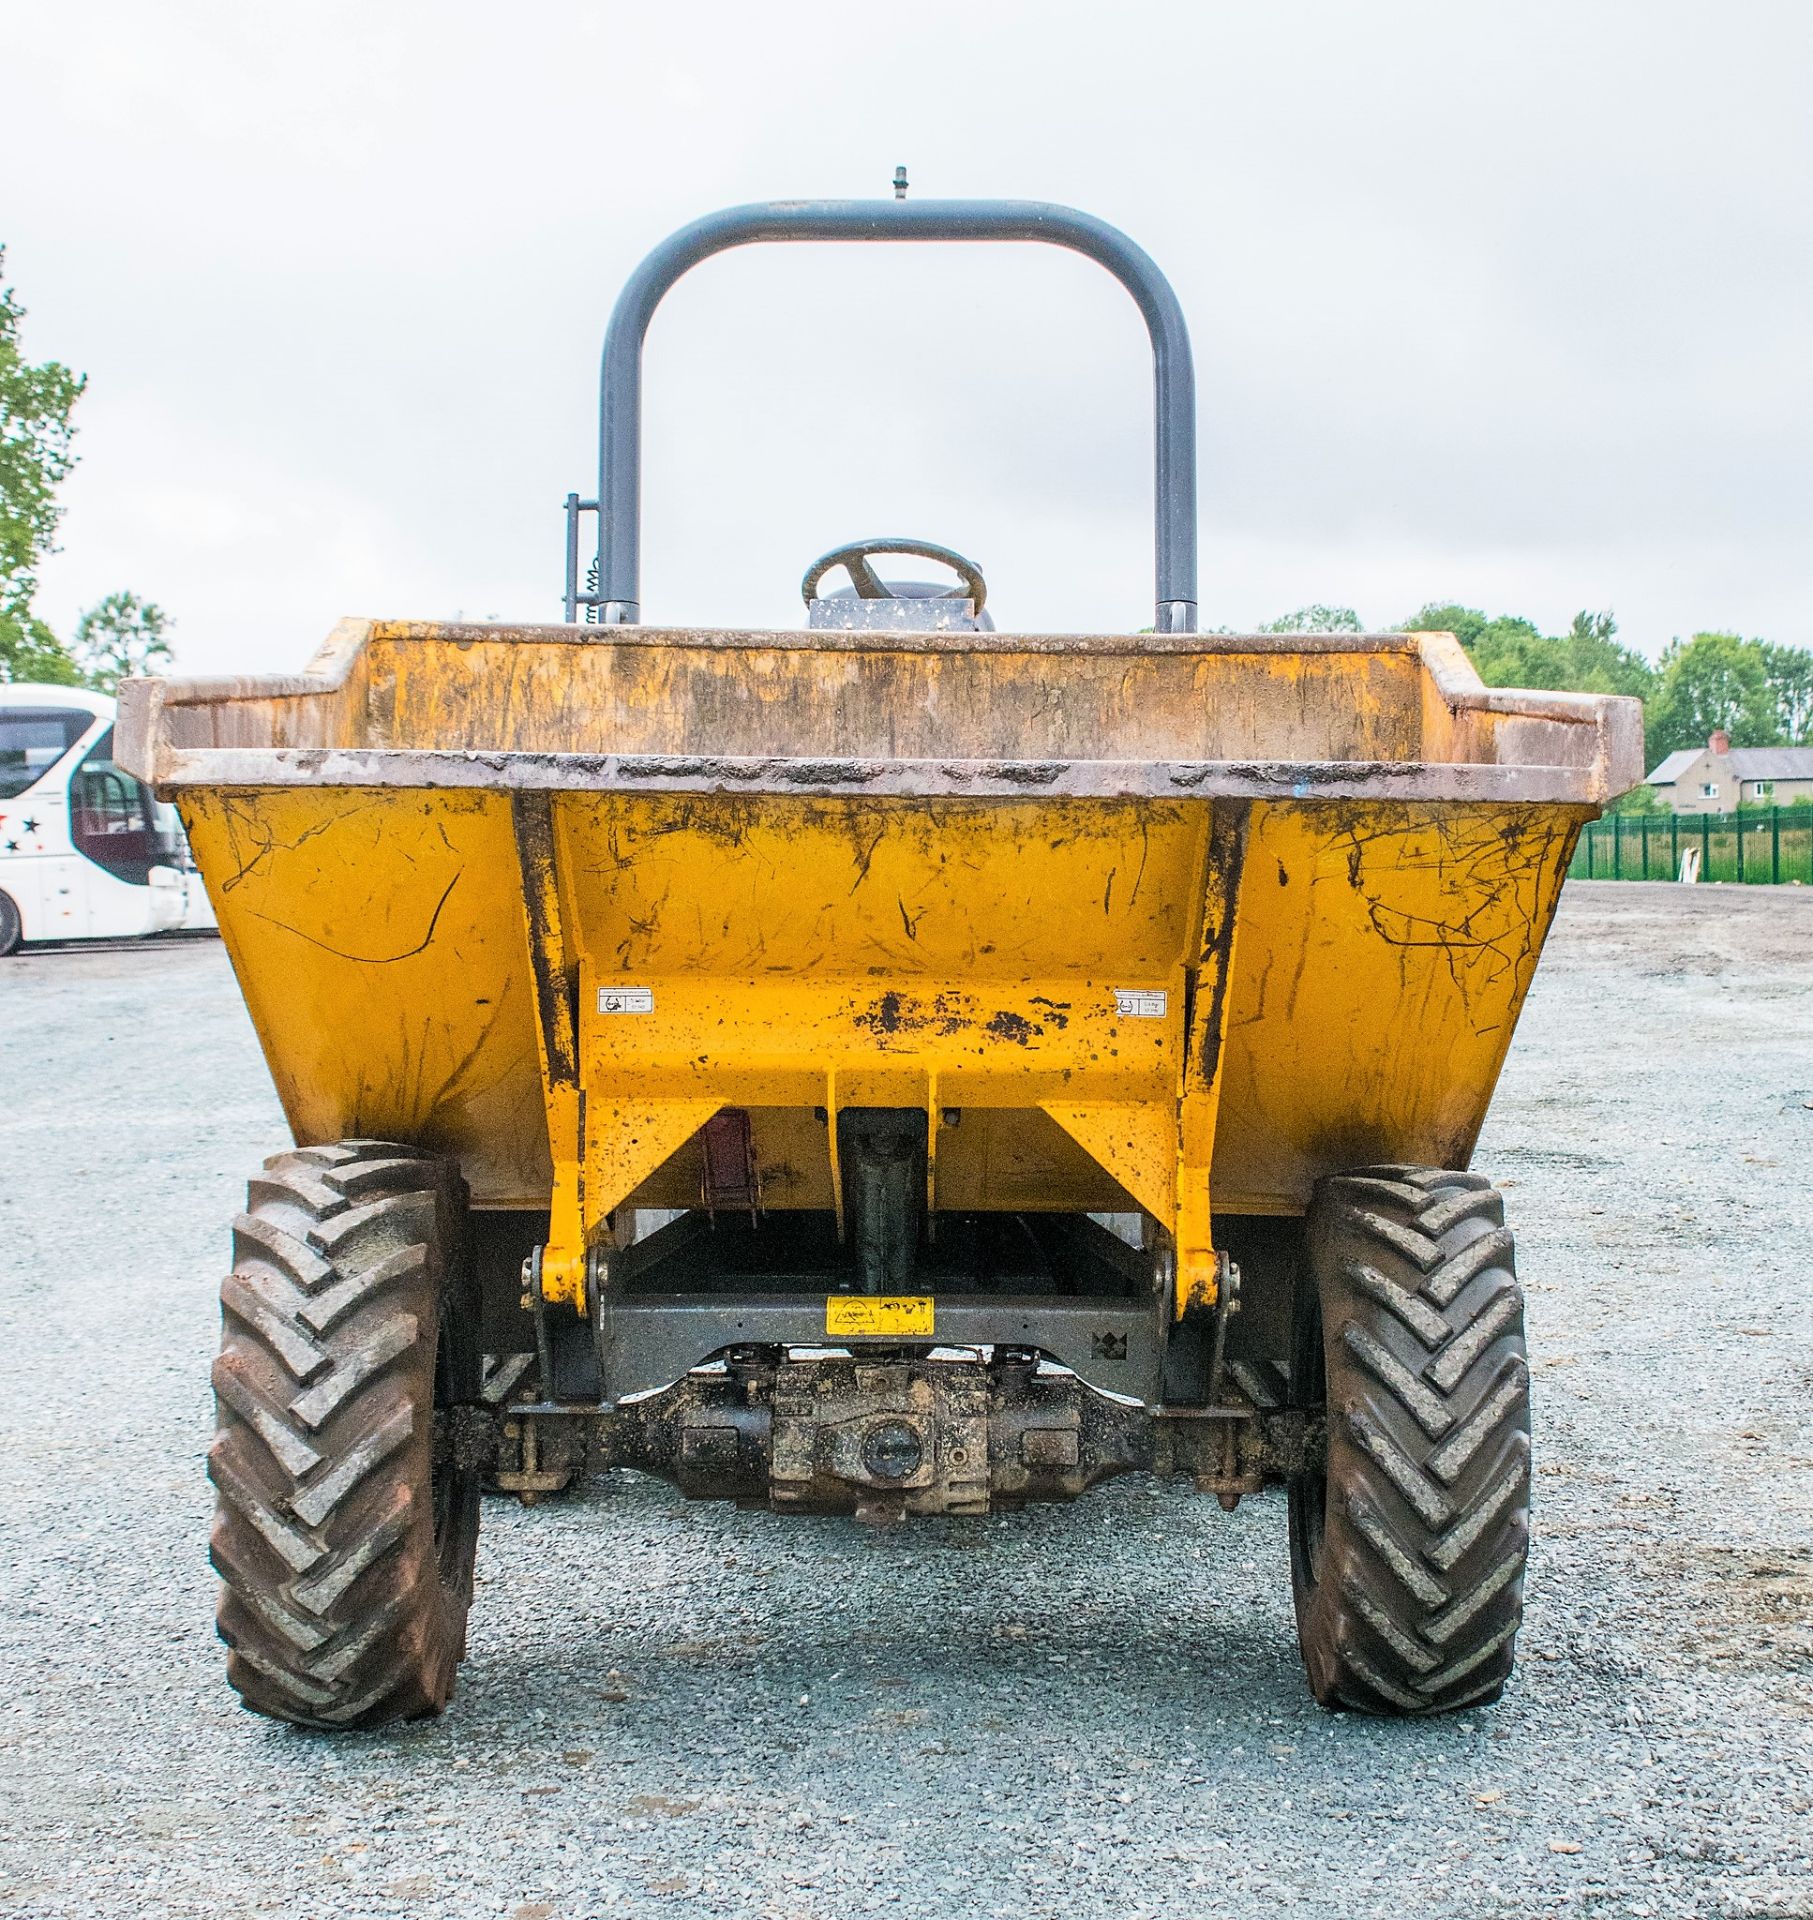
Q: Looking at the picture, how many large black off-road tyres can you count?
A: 2